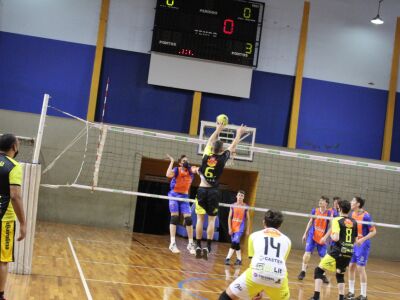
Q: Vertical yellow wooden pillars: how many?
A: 4